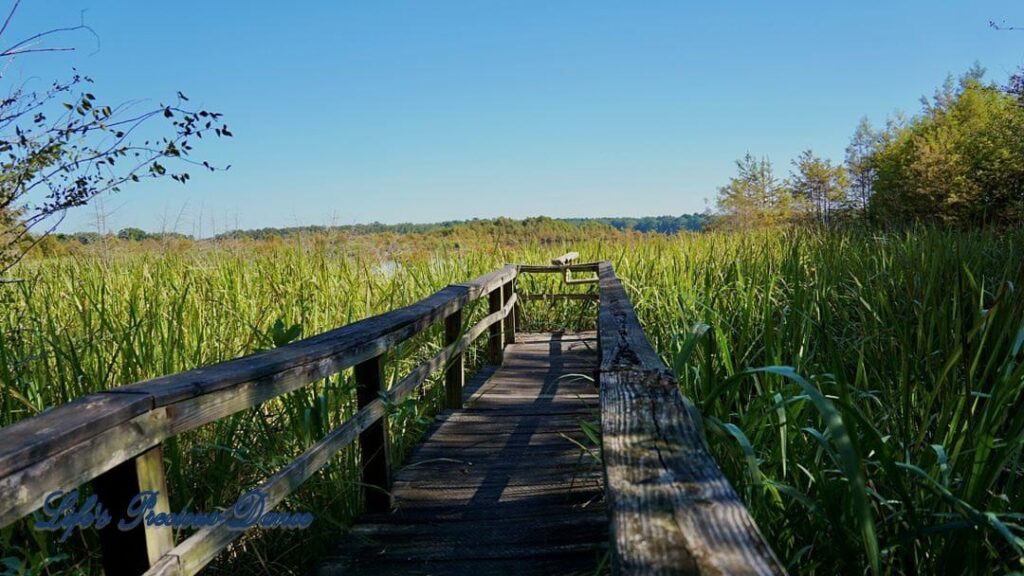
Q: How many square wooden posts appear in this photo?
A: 5